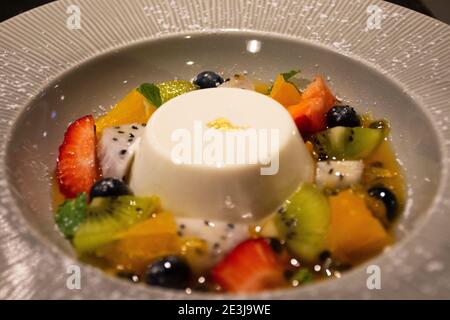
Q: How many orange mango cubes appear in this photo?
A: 4